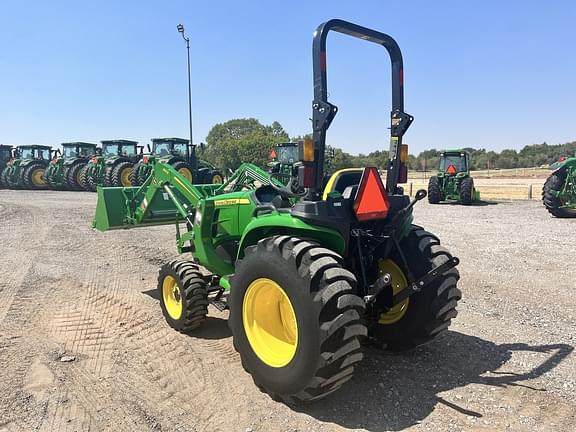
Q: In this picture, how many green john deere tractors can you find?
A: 9